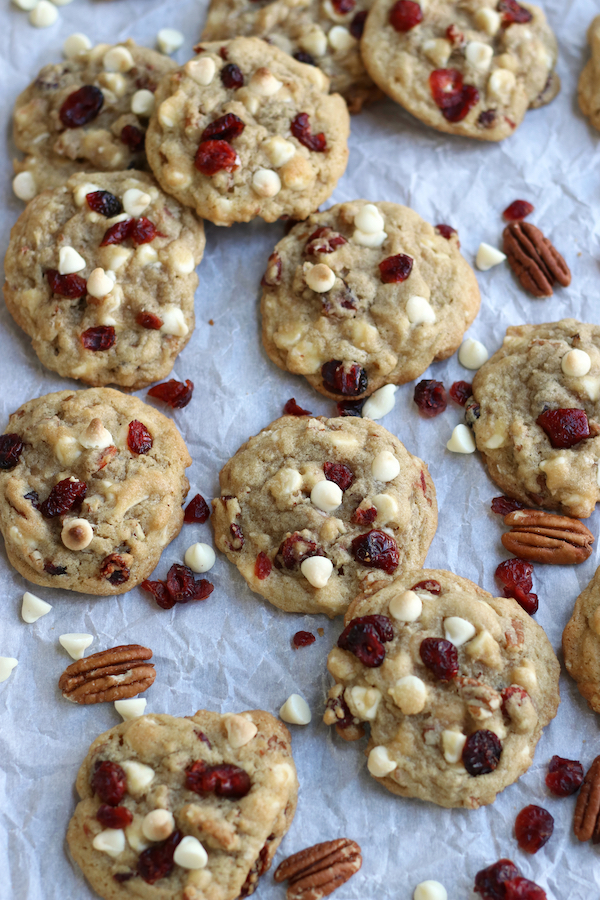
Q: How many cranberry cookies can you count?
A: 13